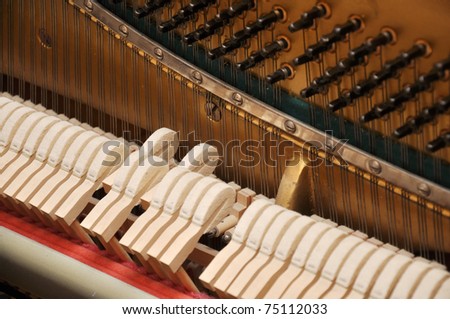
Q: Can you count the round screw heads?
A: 9